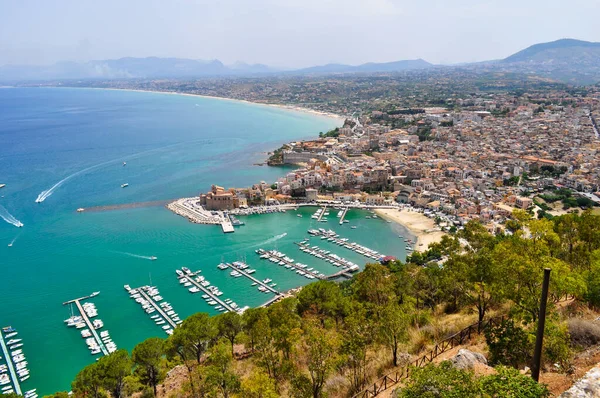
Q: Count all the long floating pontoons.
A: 8